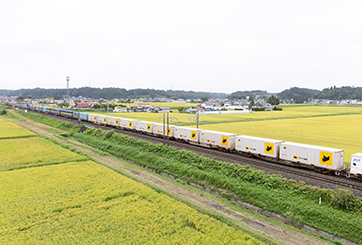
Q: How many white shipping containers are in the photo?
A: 11